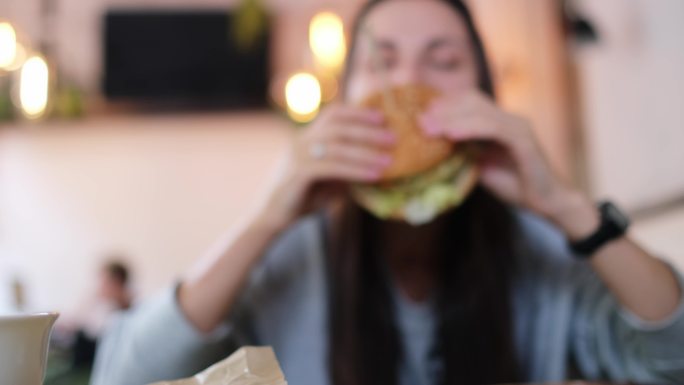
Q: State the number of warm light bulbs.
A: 4